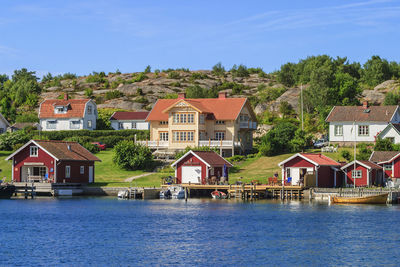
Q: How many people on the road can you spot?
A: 0